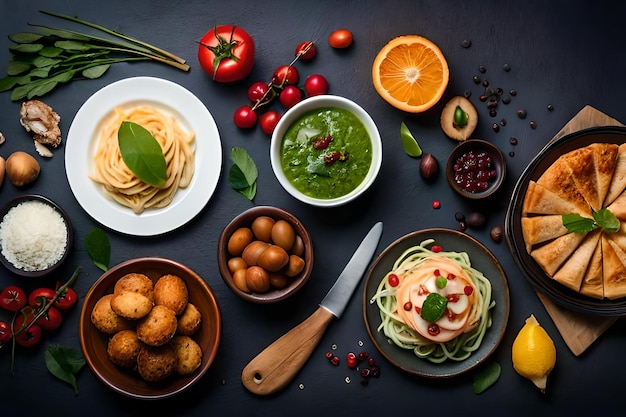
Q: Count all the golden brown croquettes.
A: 9